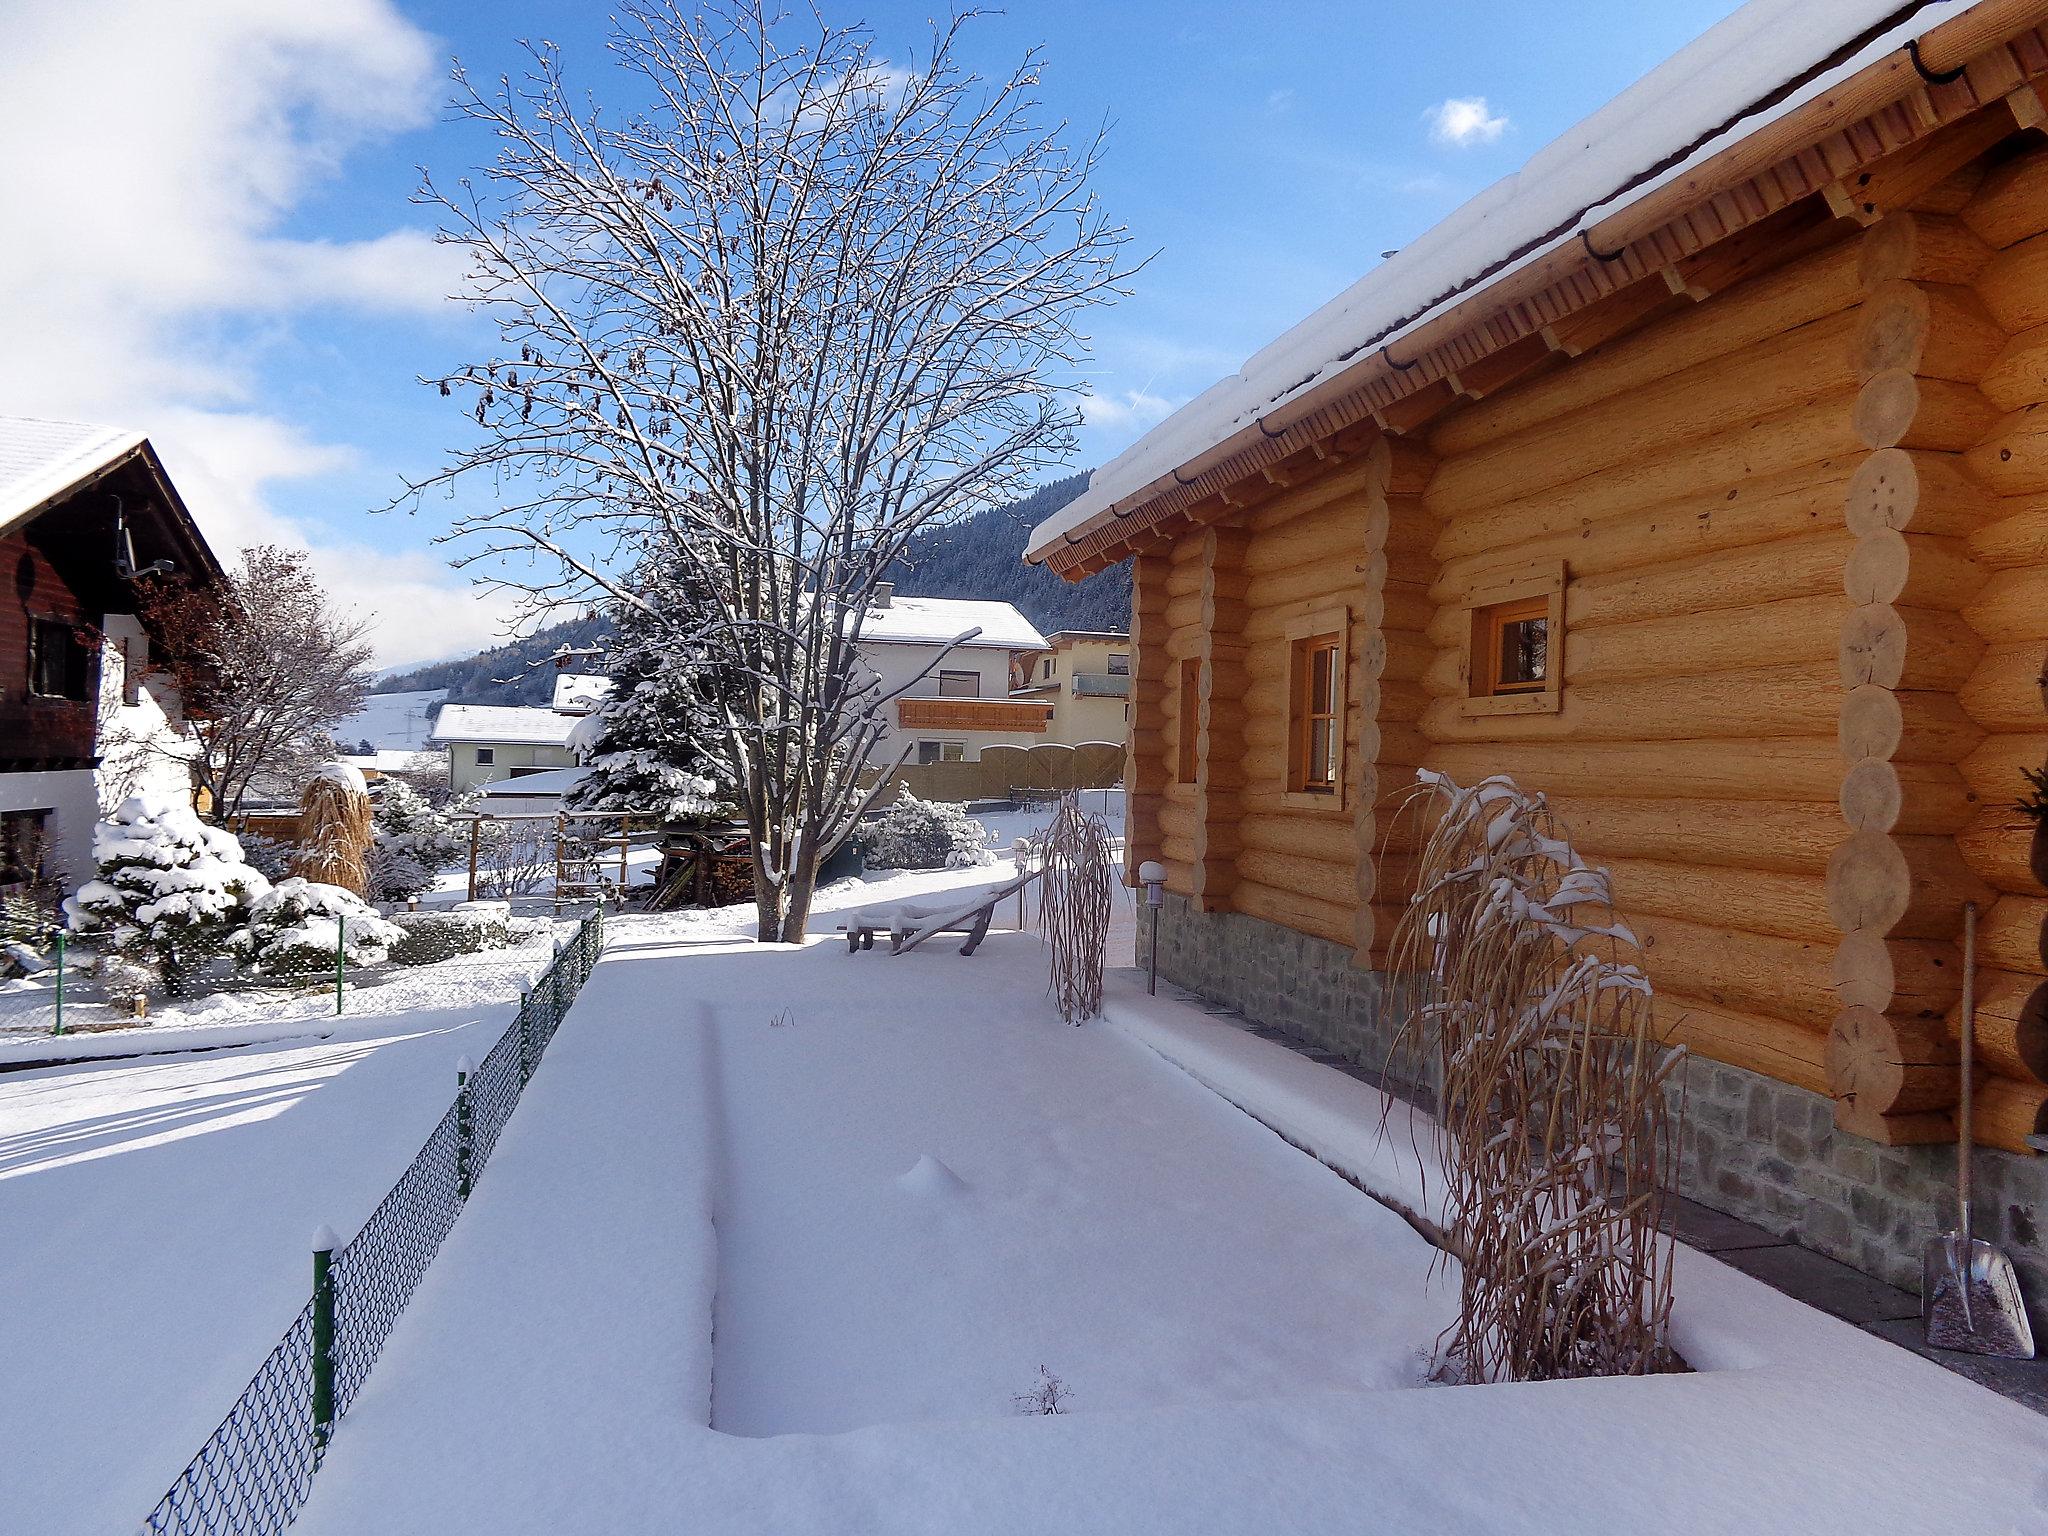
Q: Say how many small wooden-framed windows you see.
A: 3